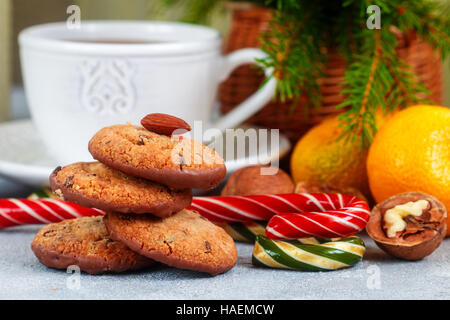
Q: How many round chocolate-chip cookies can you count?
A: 4